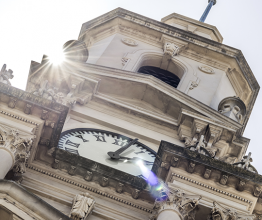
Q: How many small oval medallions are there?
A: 2